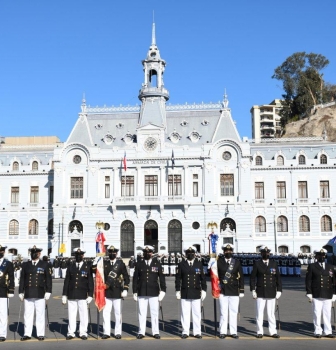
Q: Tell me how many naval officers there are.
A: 9